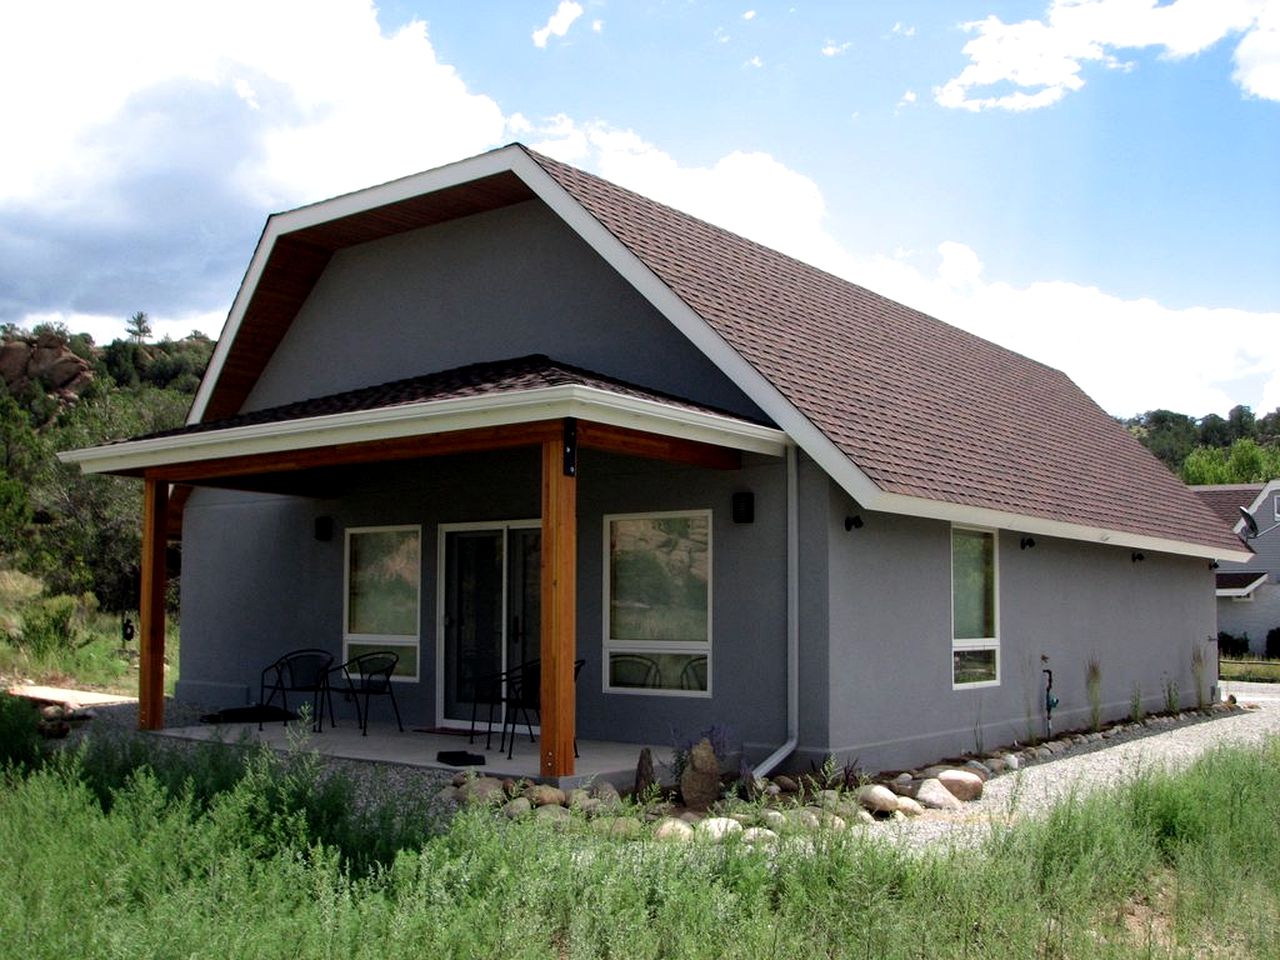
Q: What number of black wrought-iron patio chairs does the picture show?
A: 4